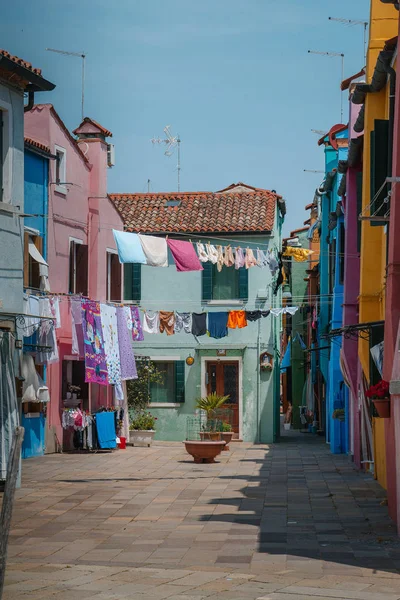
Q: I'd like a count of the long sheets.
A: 3